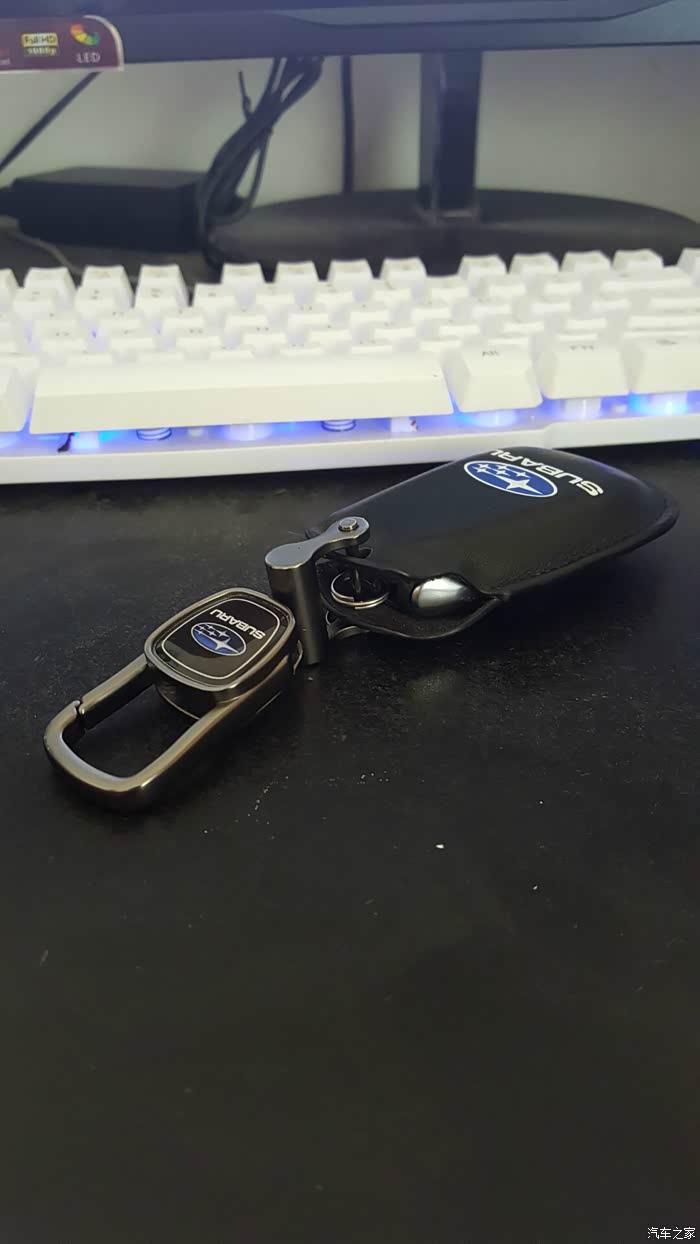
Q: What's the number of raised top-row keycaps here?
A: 13